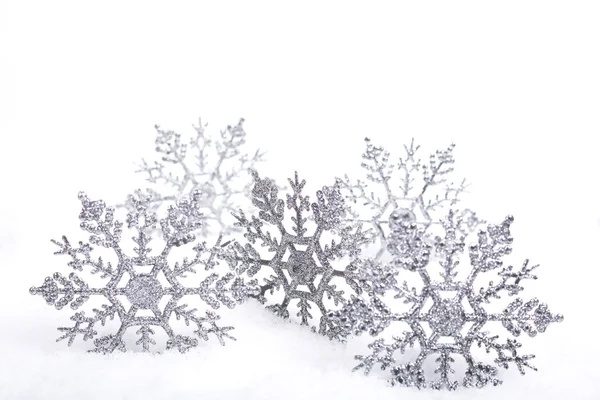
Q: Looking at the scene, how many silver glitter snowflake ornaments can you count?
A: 5